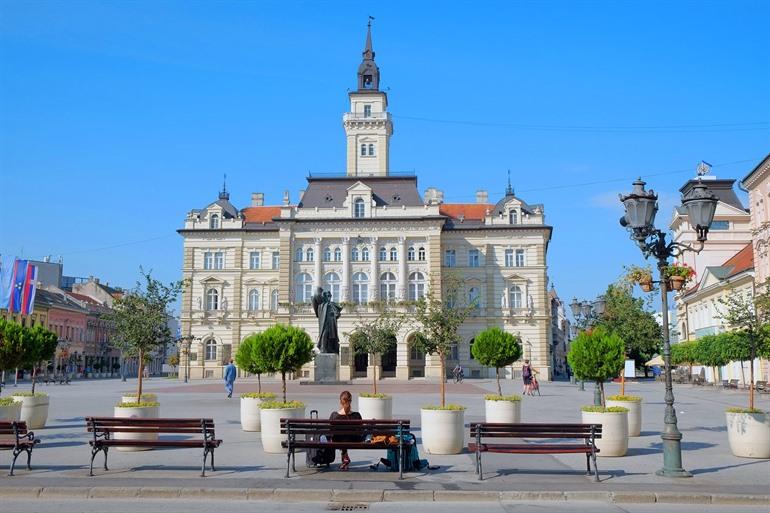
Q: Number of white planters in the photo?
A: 12